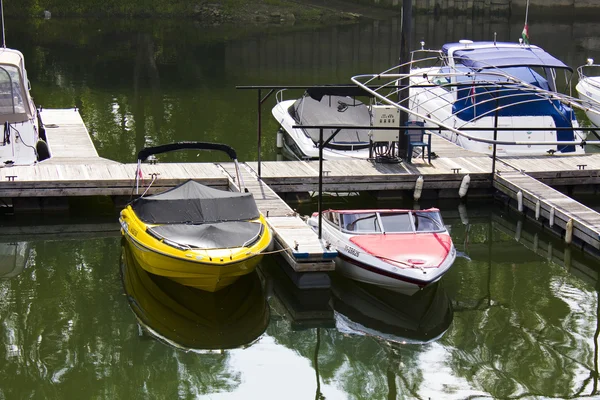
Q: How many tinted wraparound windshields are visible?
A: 1